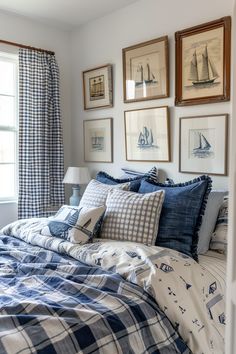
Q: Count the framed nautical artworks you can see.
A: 6